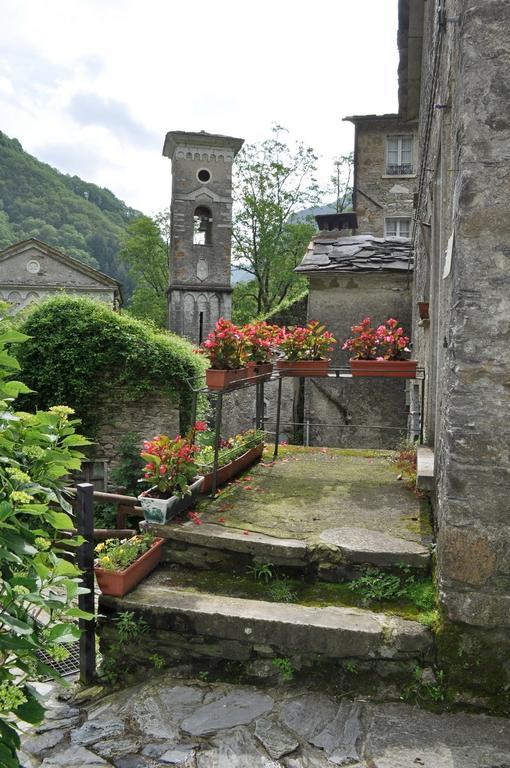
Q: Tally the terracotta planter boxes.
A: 6